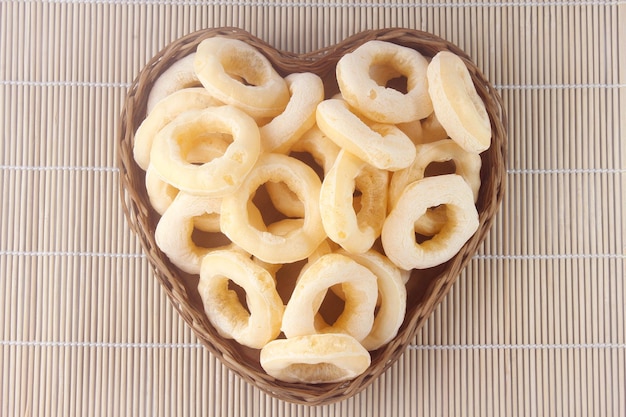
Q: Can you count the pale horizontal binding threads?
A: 5